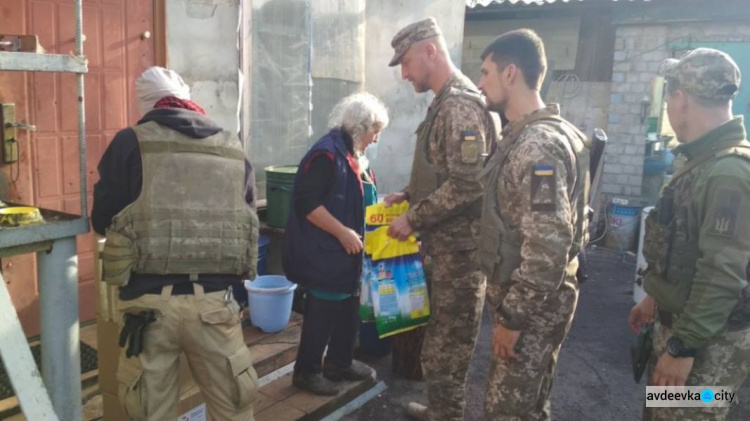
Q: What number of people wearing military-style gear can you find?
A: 4